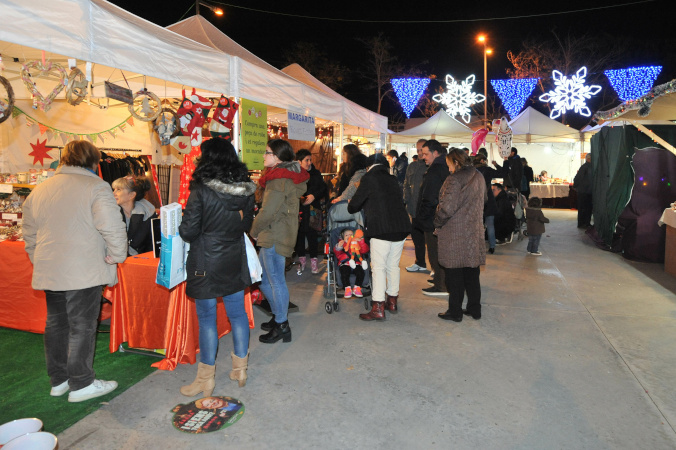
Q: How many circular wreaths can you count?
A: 4